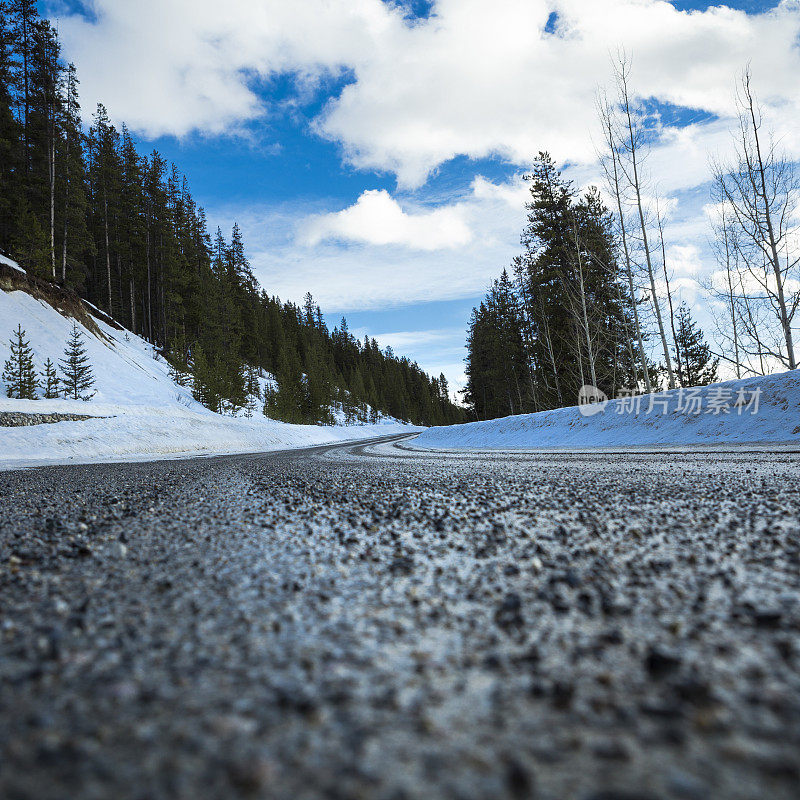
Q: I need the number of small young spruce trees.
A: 3